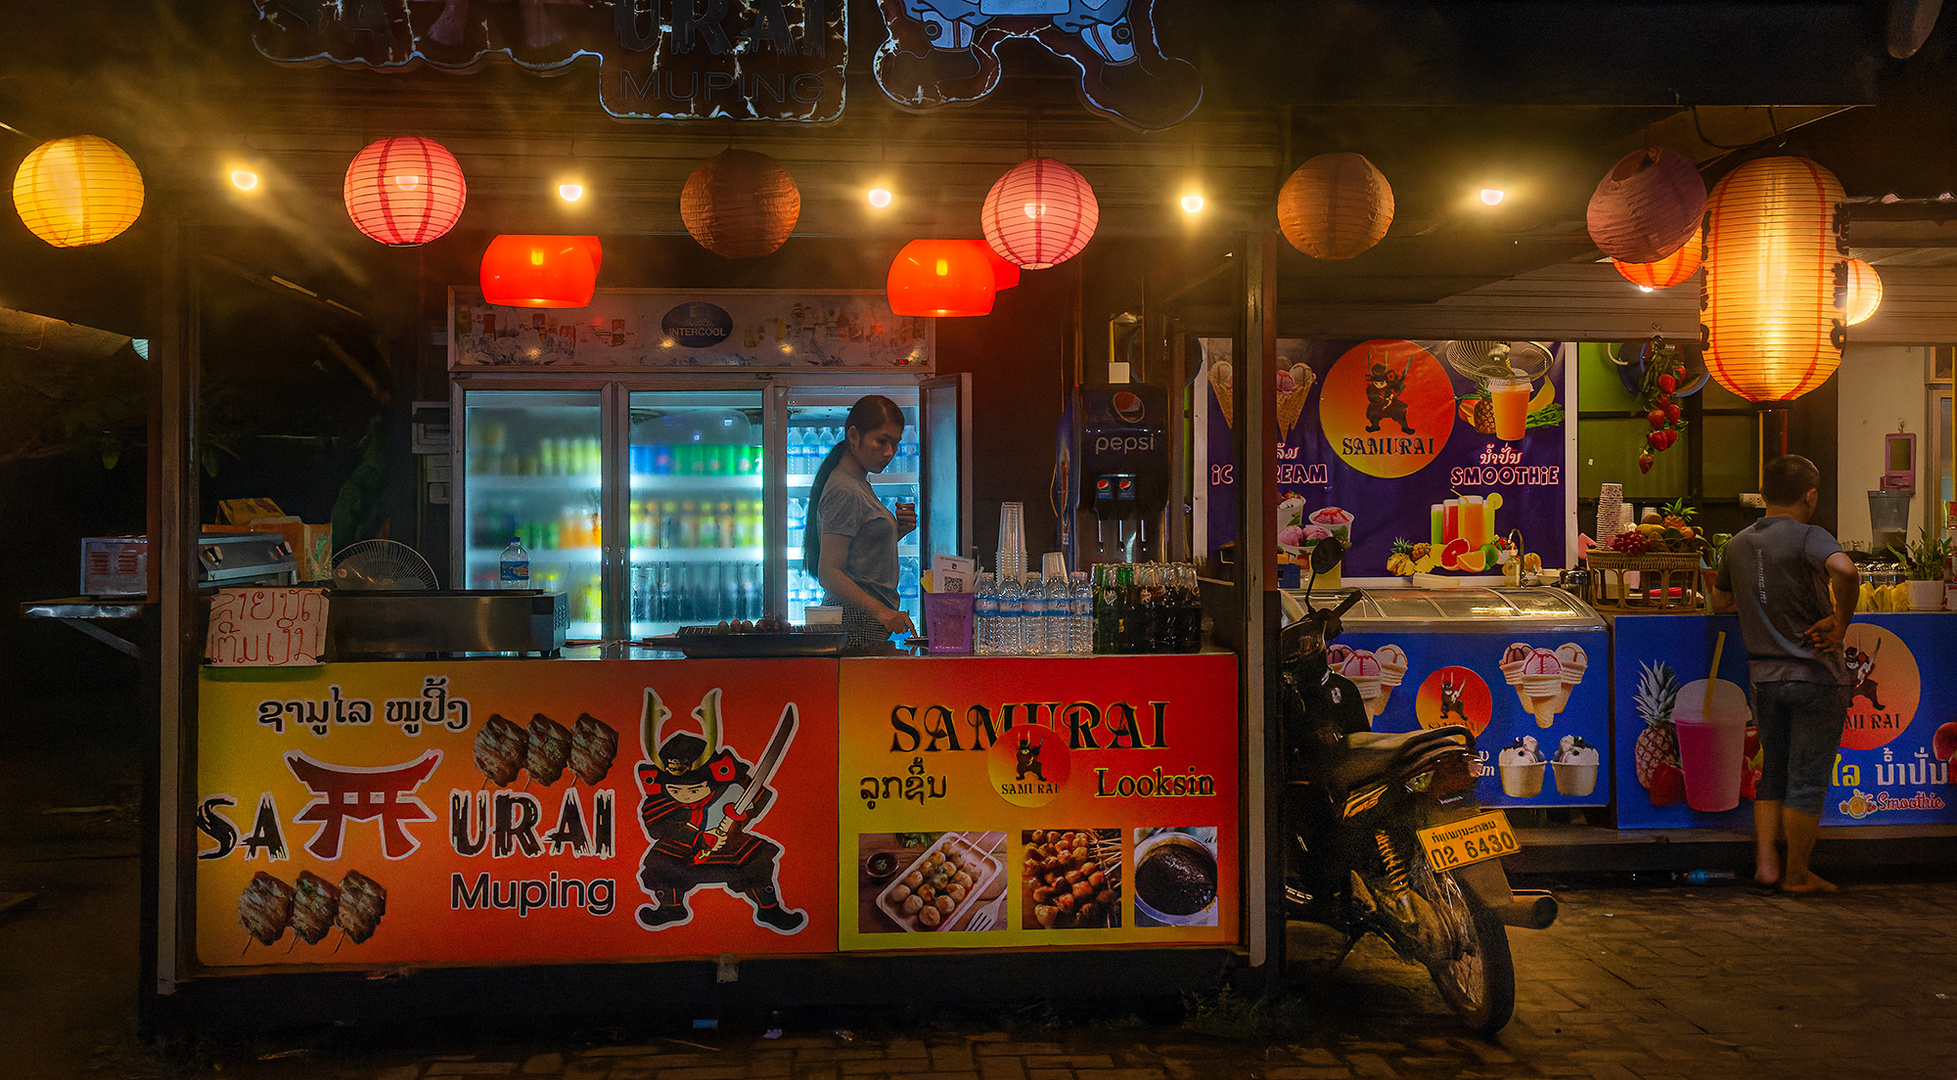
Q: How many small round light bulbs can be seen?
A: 5